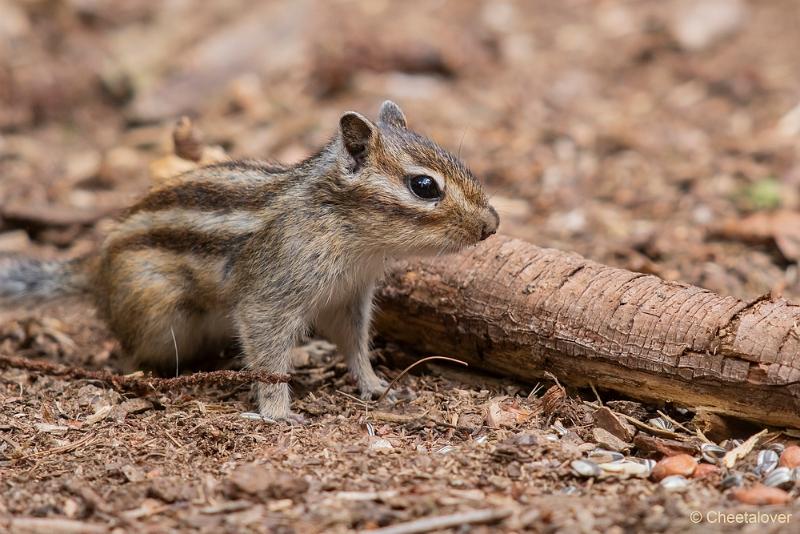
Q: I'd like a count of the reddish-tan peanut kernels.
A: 4